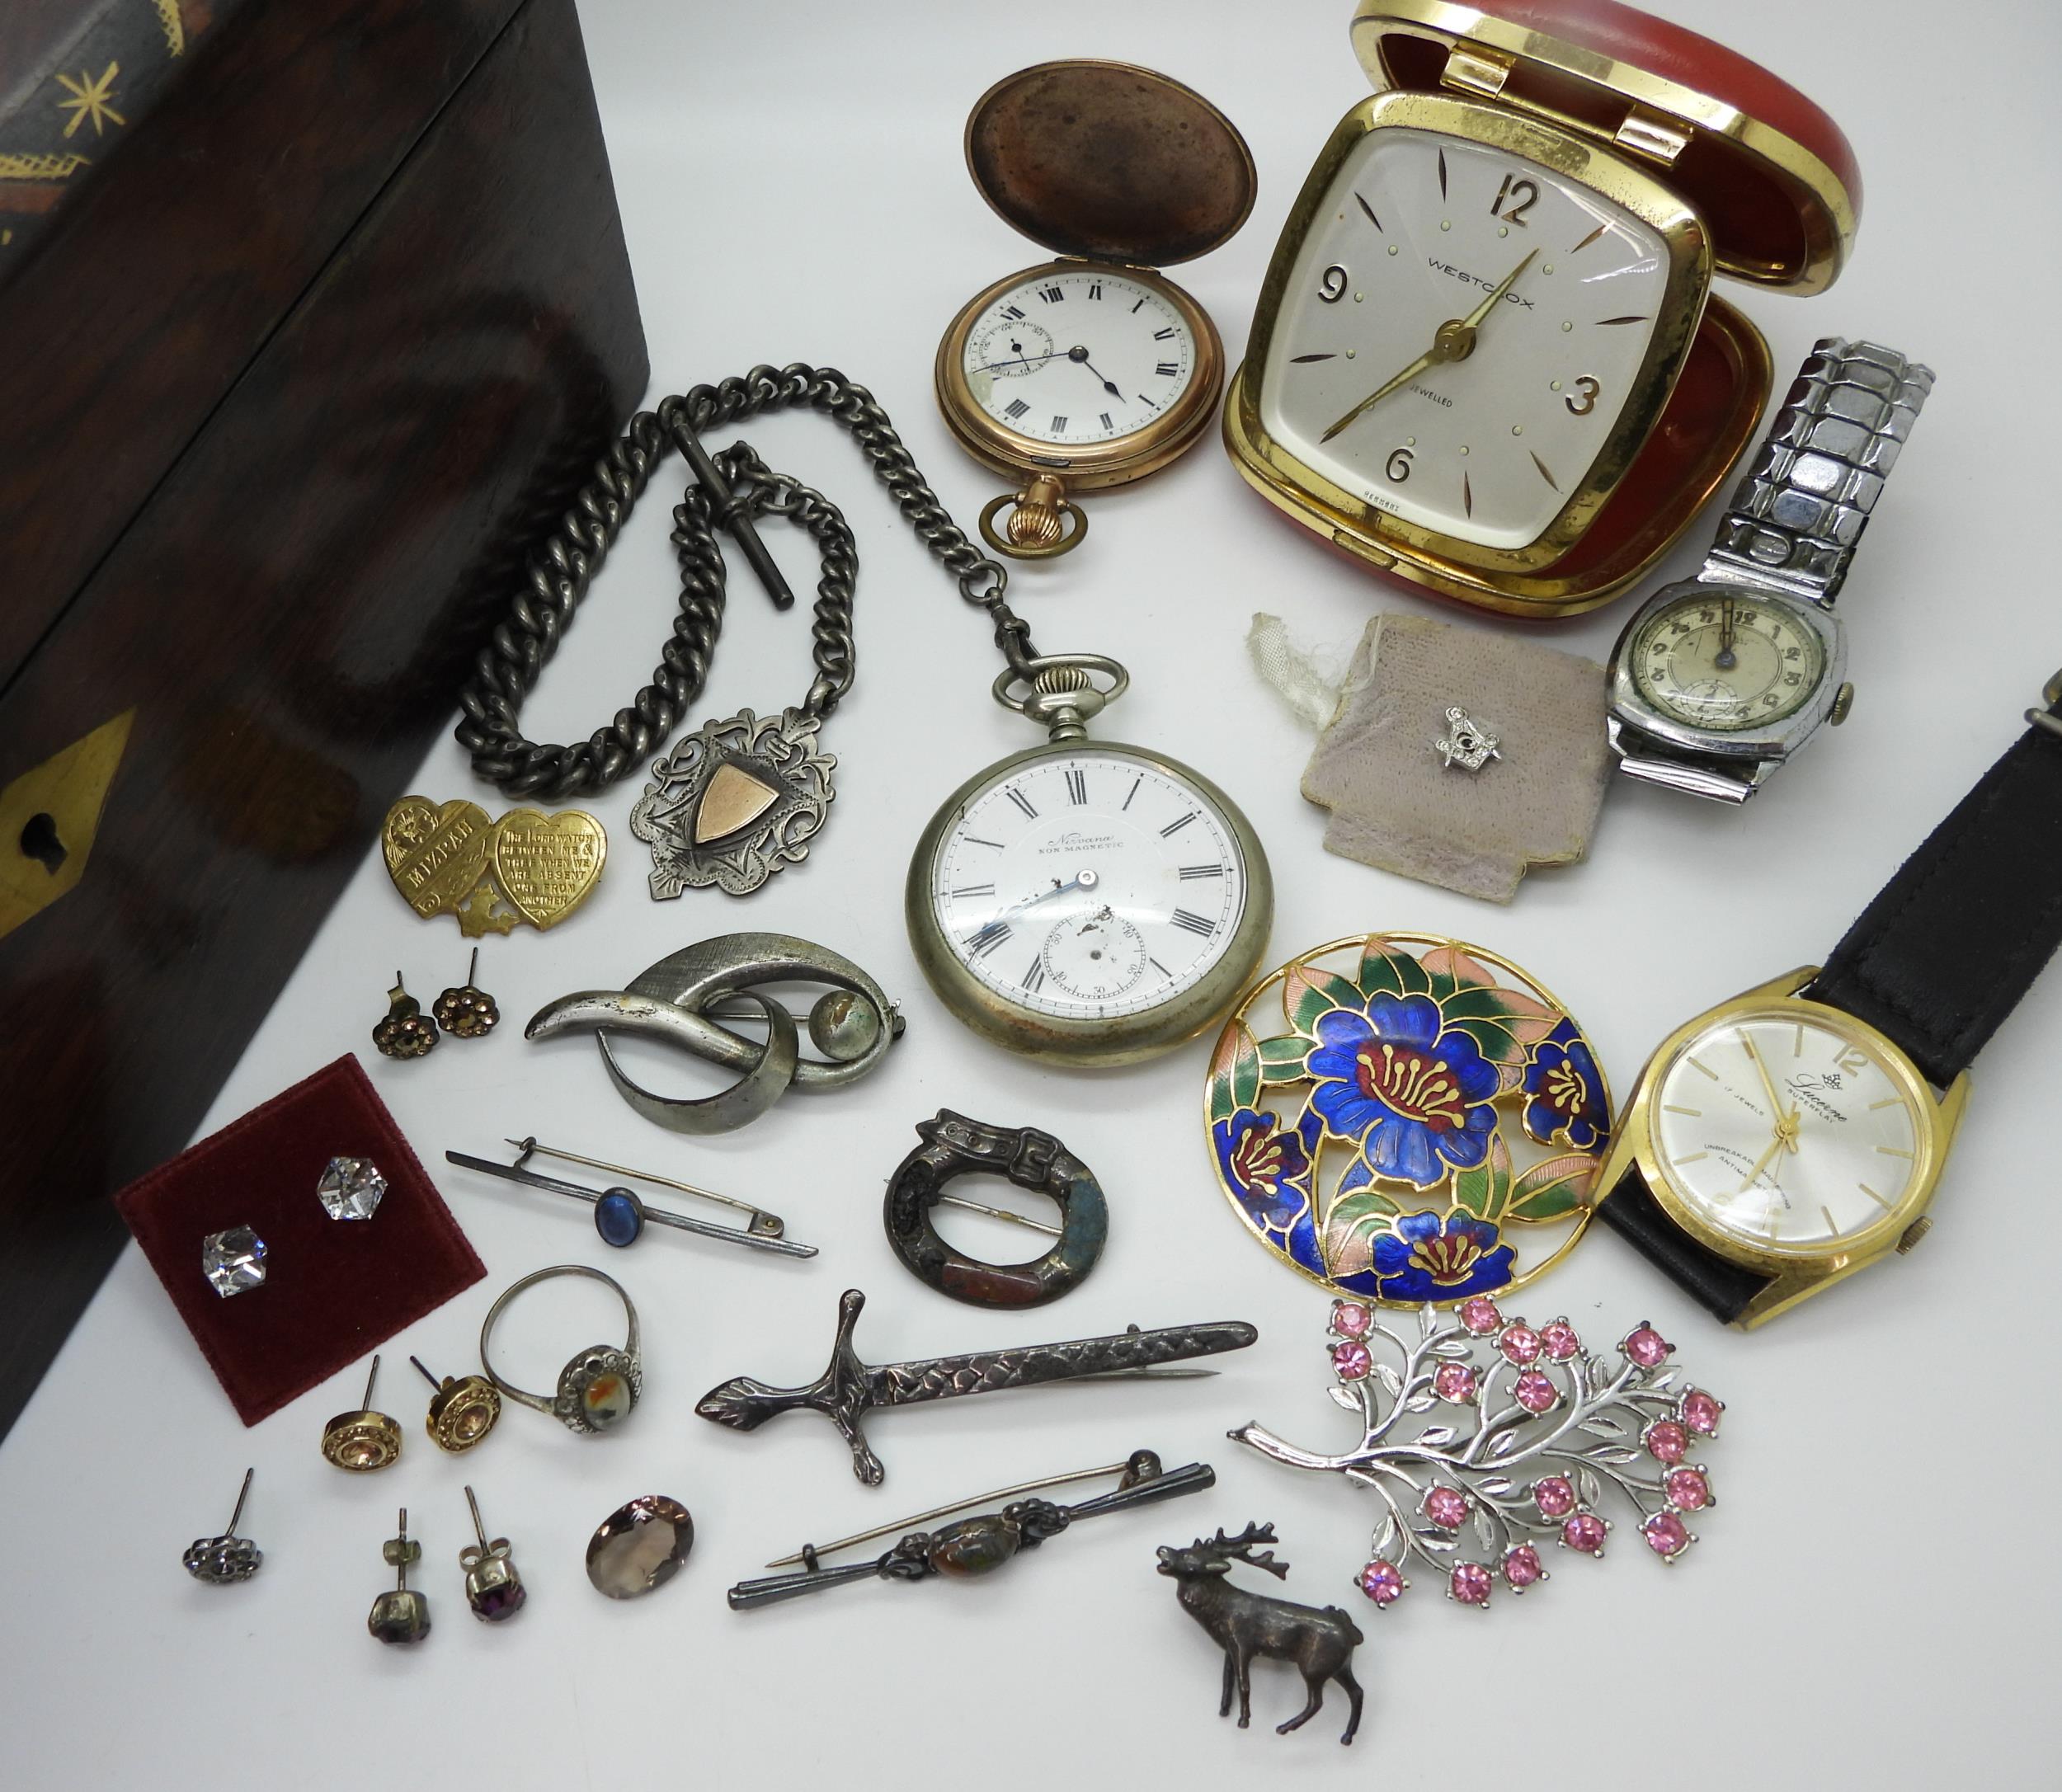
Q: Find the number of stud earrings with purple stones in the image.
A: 2